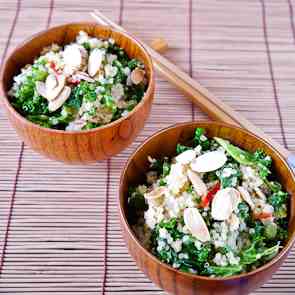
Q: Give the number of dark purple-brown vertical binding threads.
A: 6